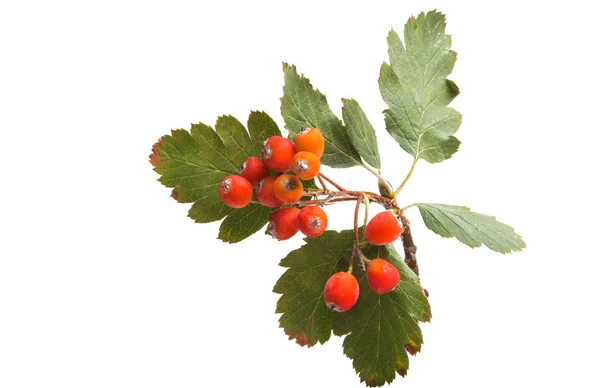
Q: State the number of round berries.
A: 12